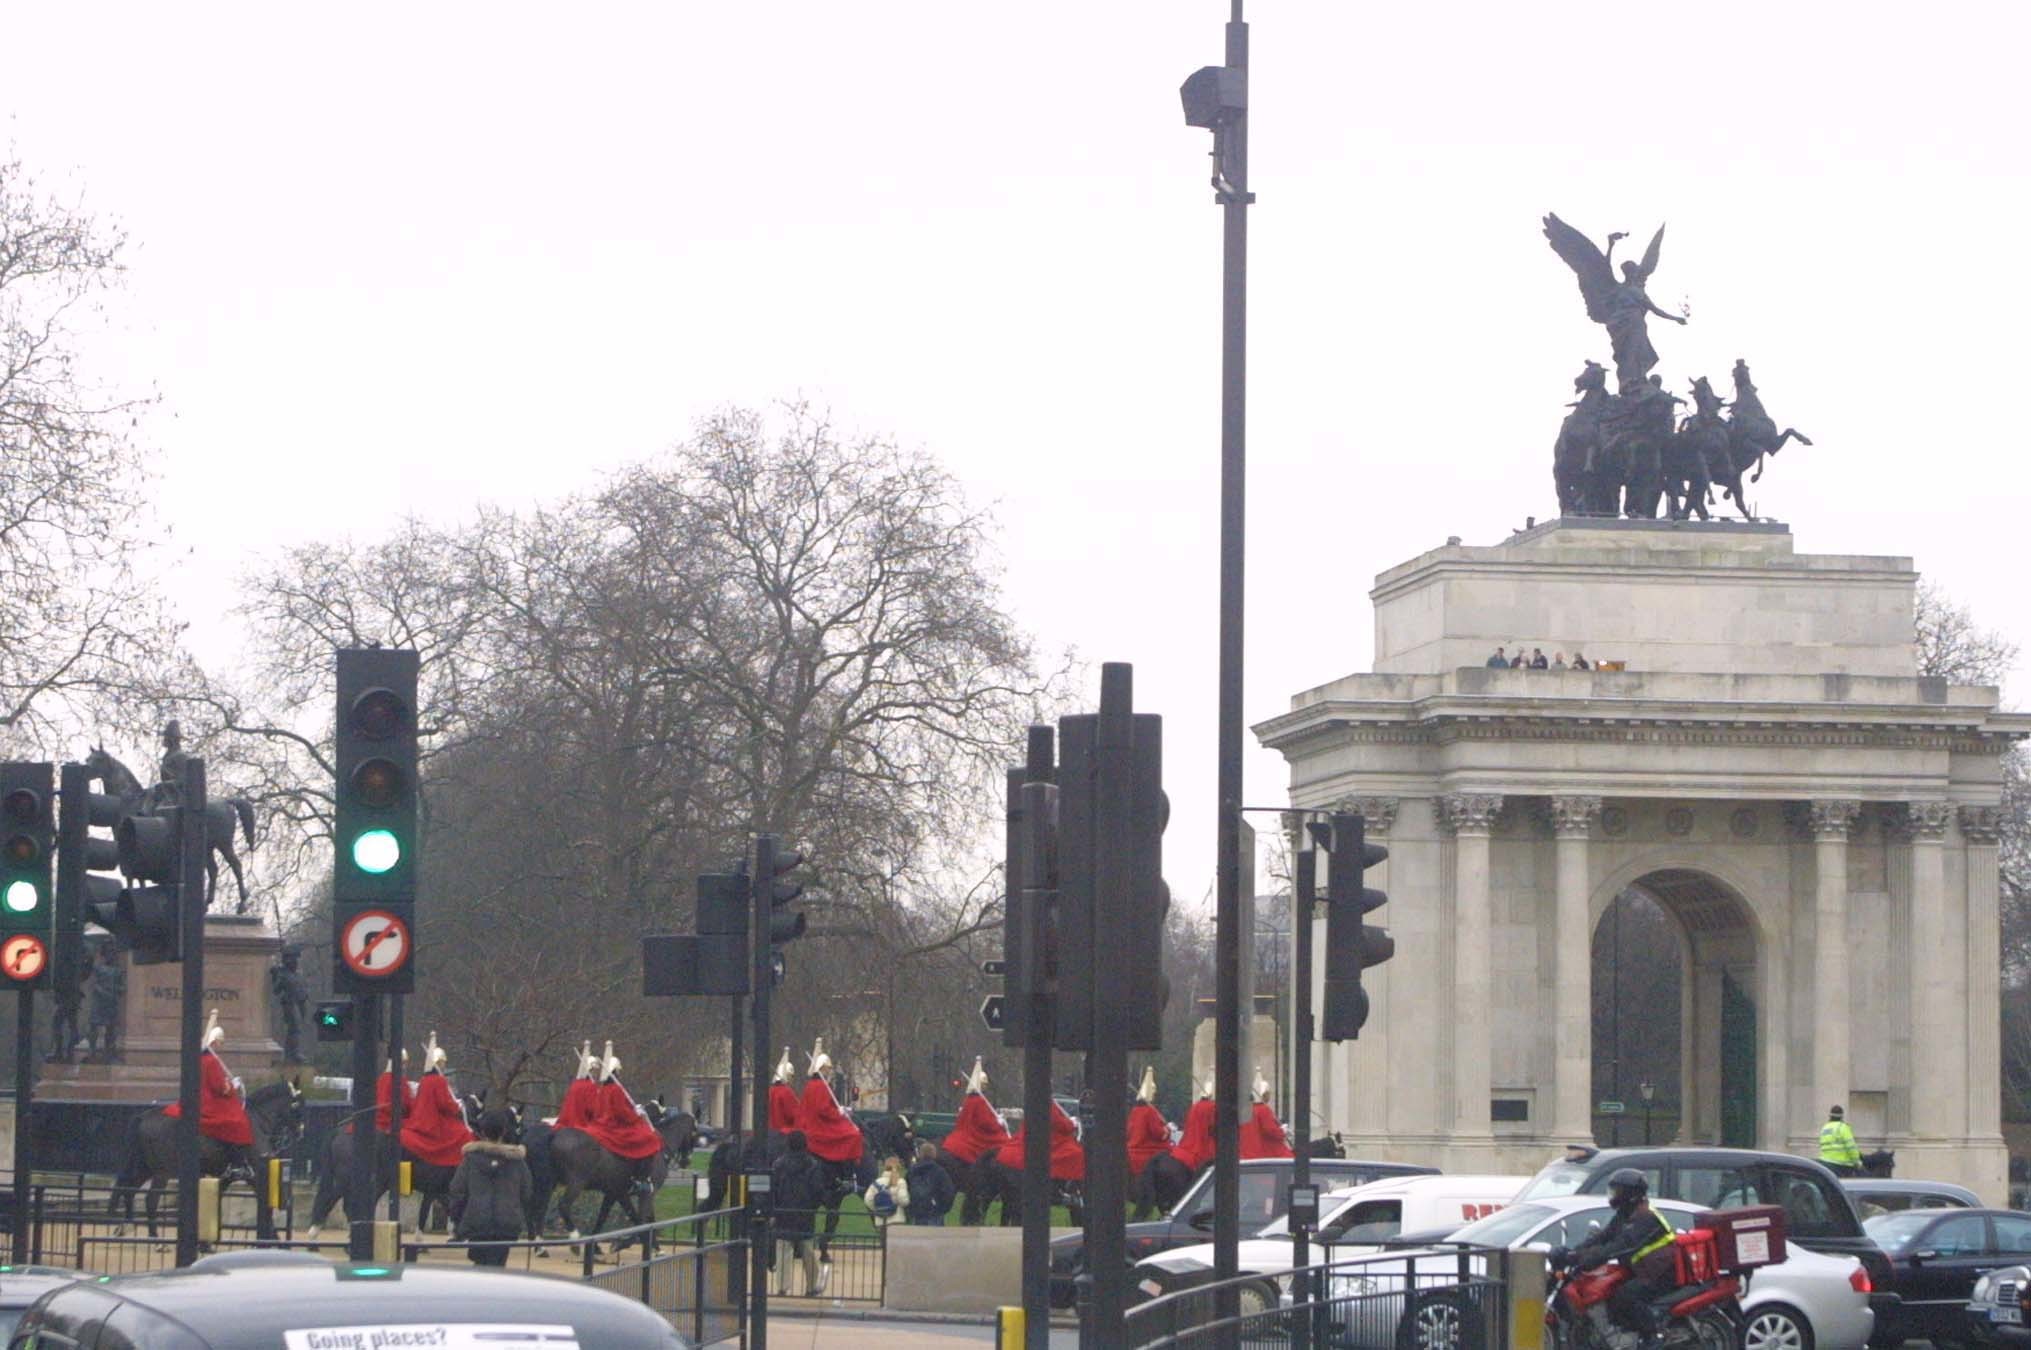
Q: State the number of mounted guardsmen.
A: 12